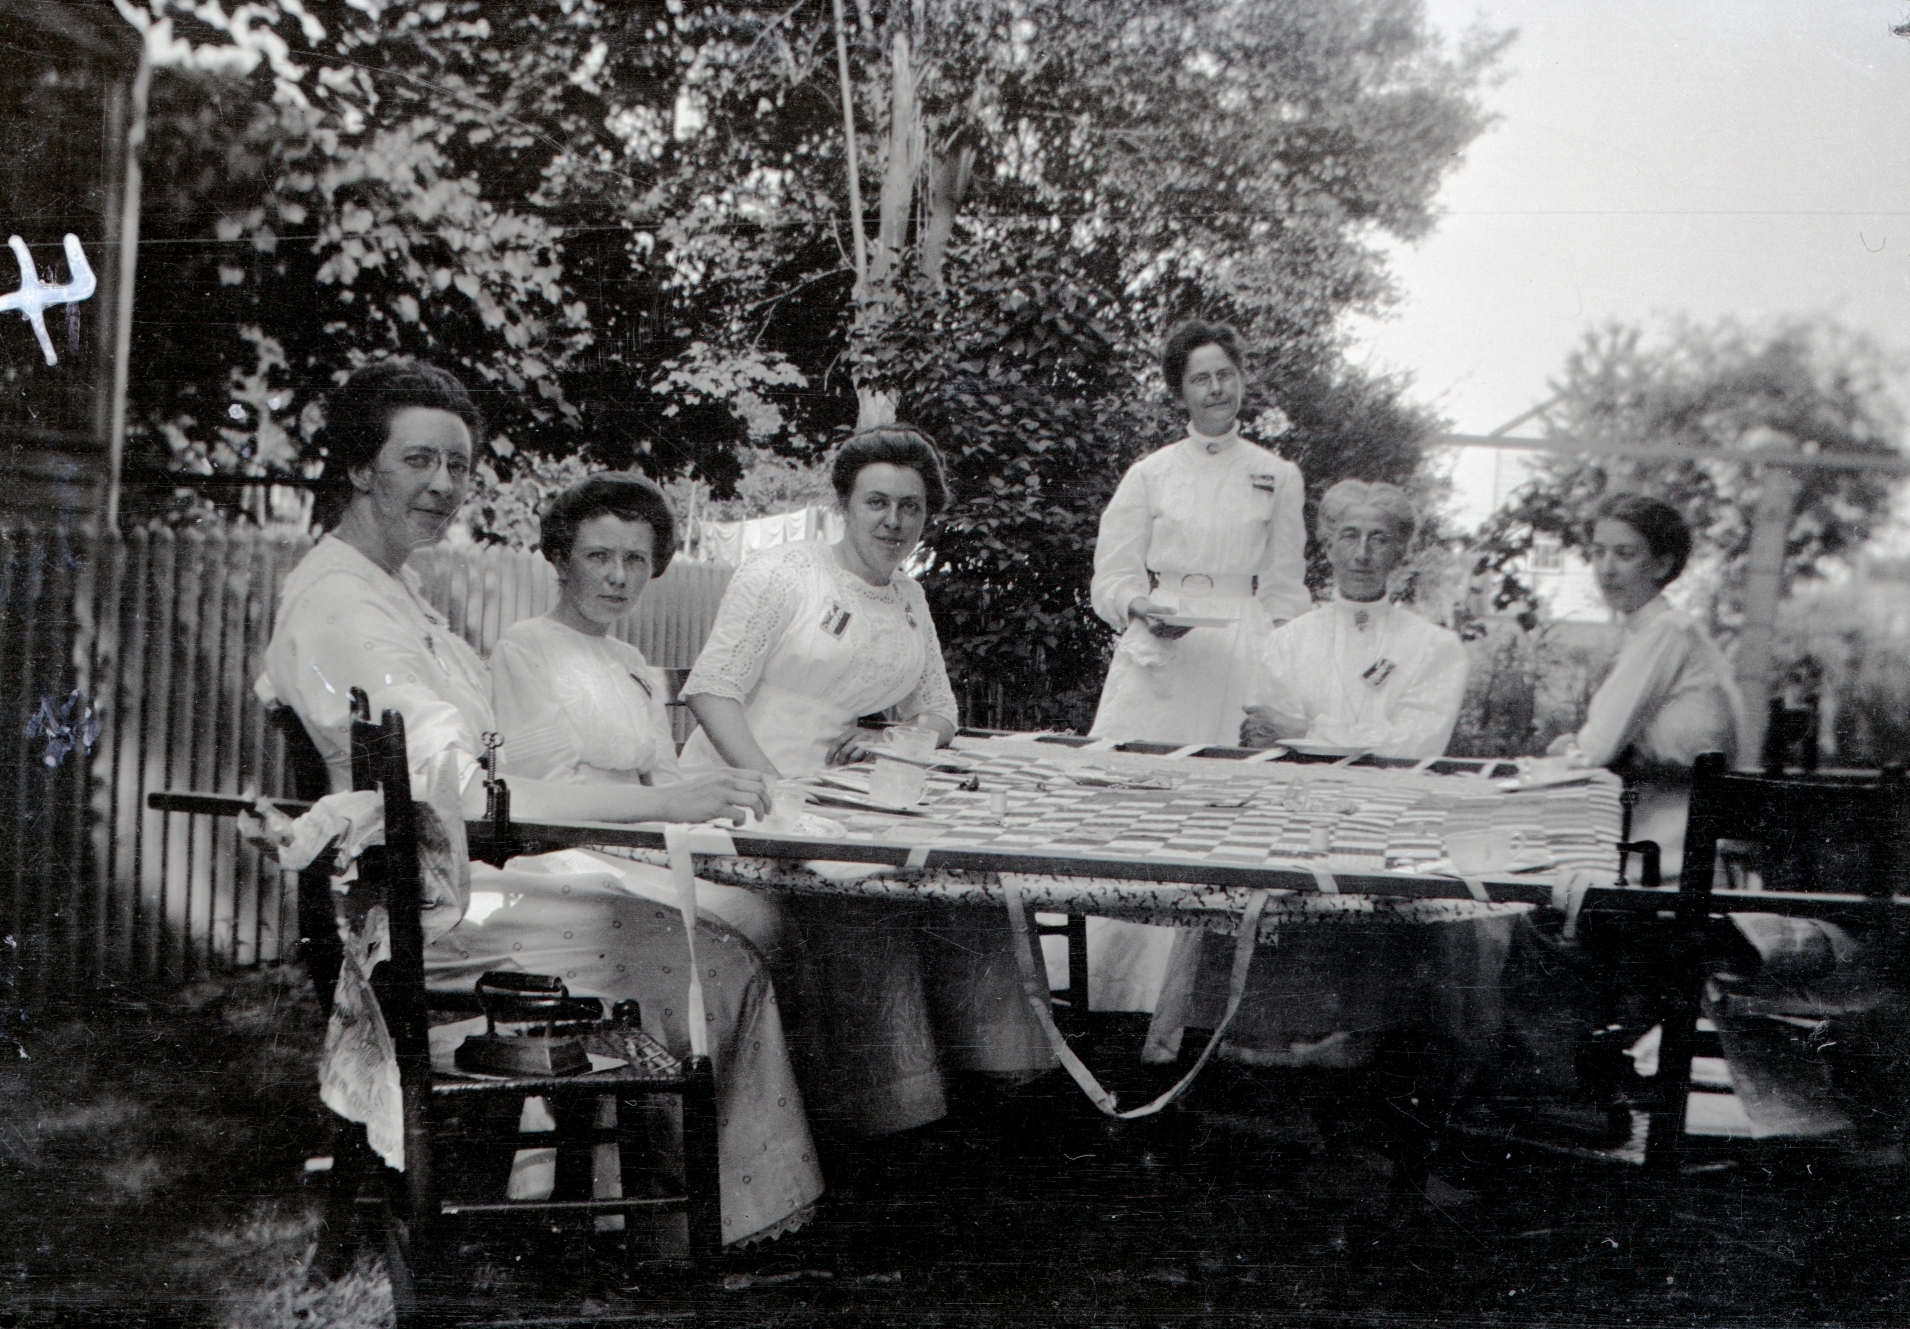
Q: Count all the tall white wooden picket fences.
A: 1